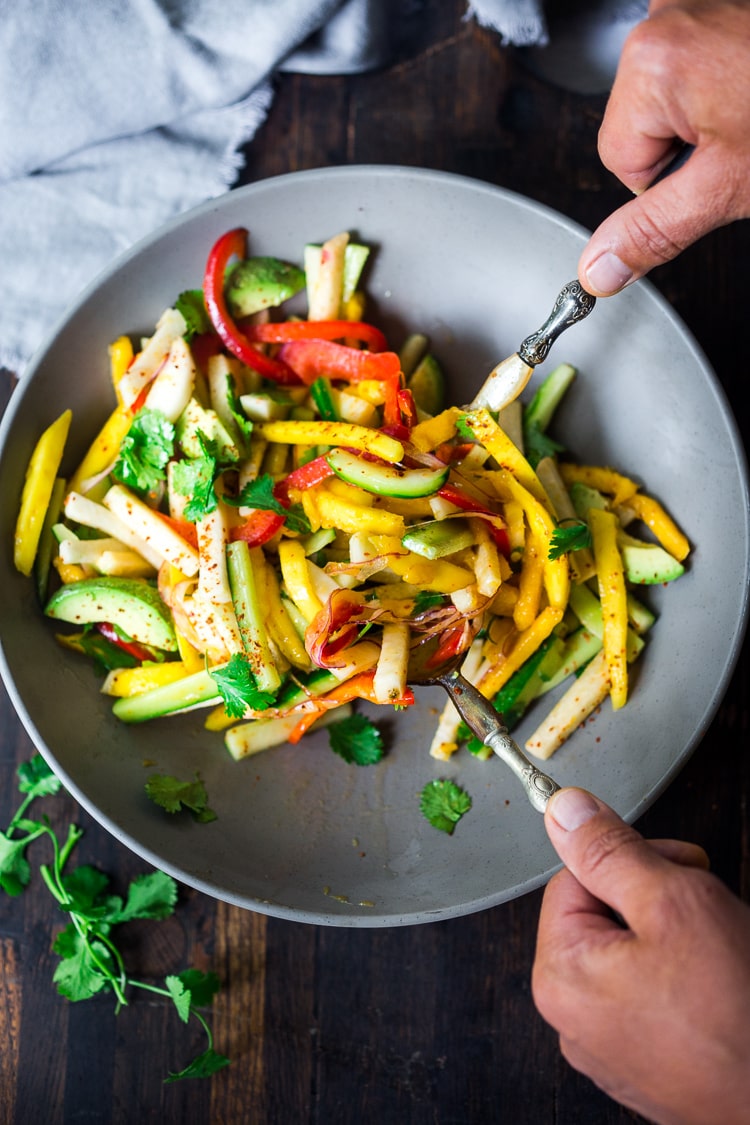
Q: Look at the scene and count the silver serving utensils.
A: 2